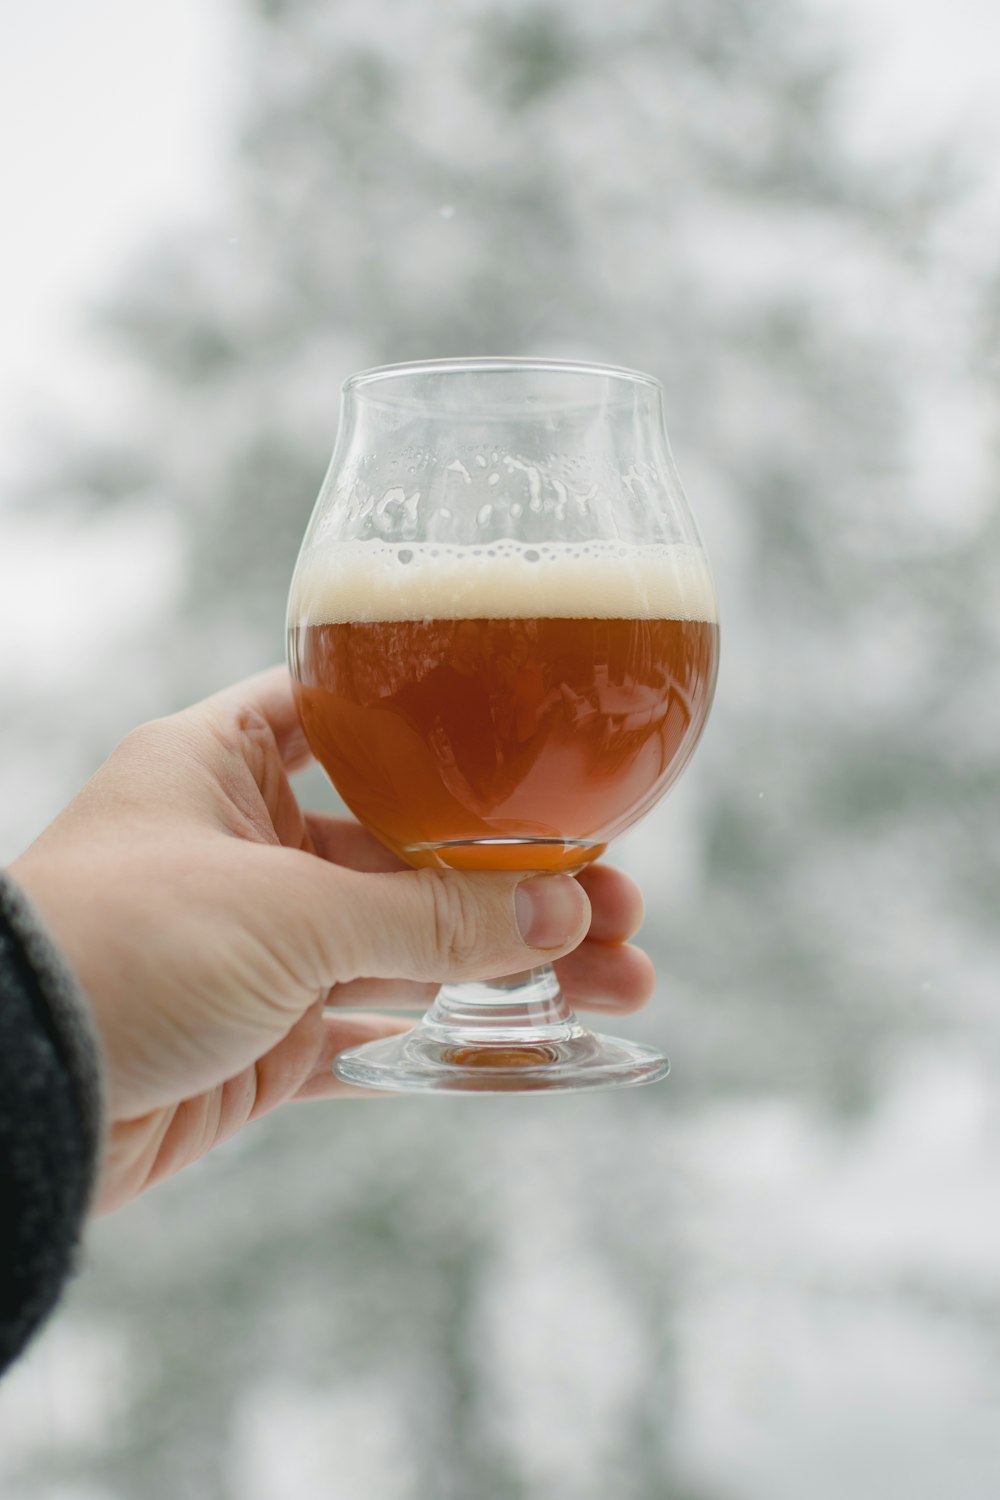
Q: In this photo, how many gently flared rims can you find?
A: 1